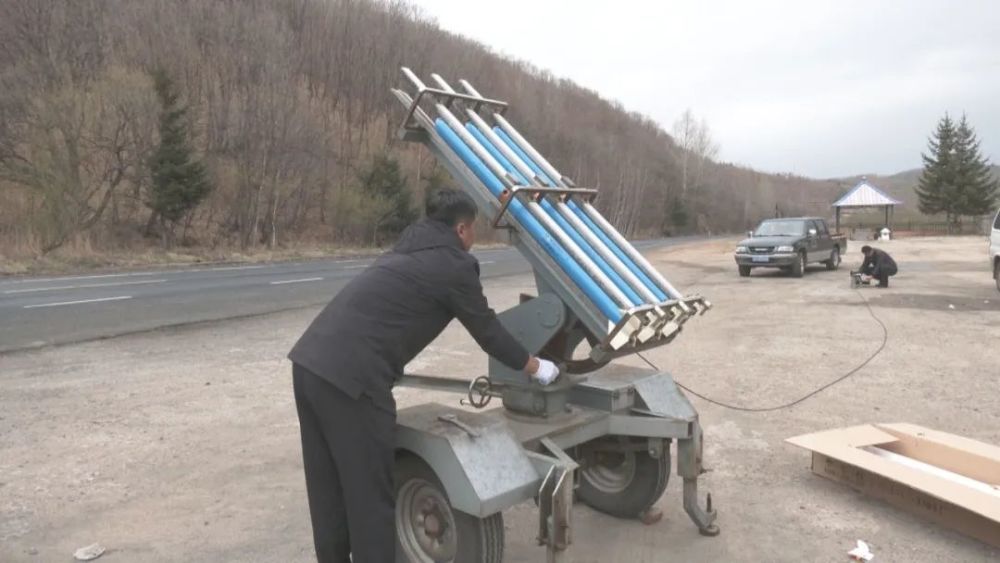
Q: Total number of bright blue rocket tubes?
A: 3